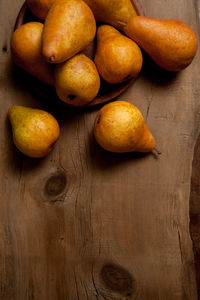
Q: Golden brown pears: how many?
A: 9